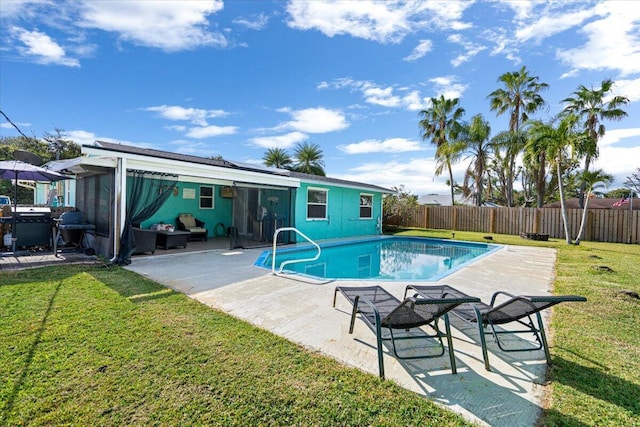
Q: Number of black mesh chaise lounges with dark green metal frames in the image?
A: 2